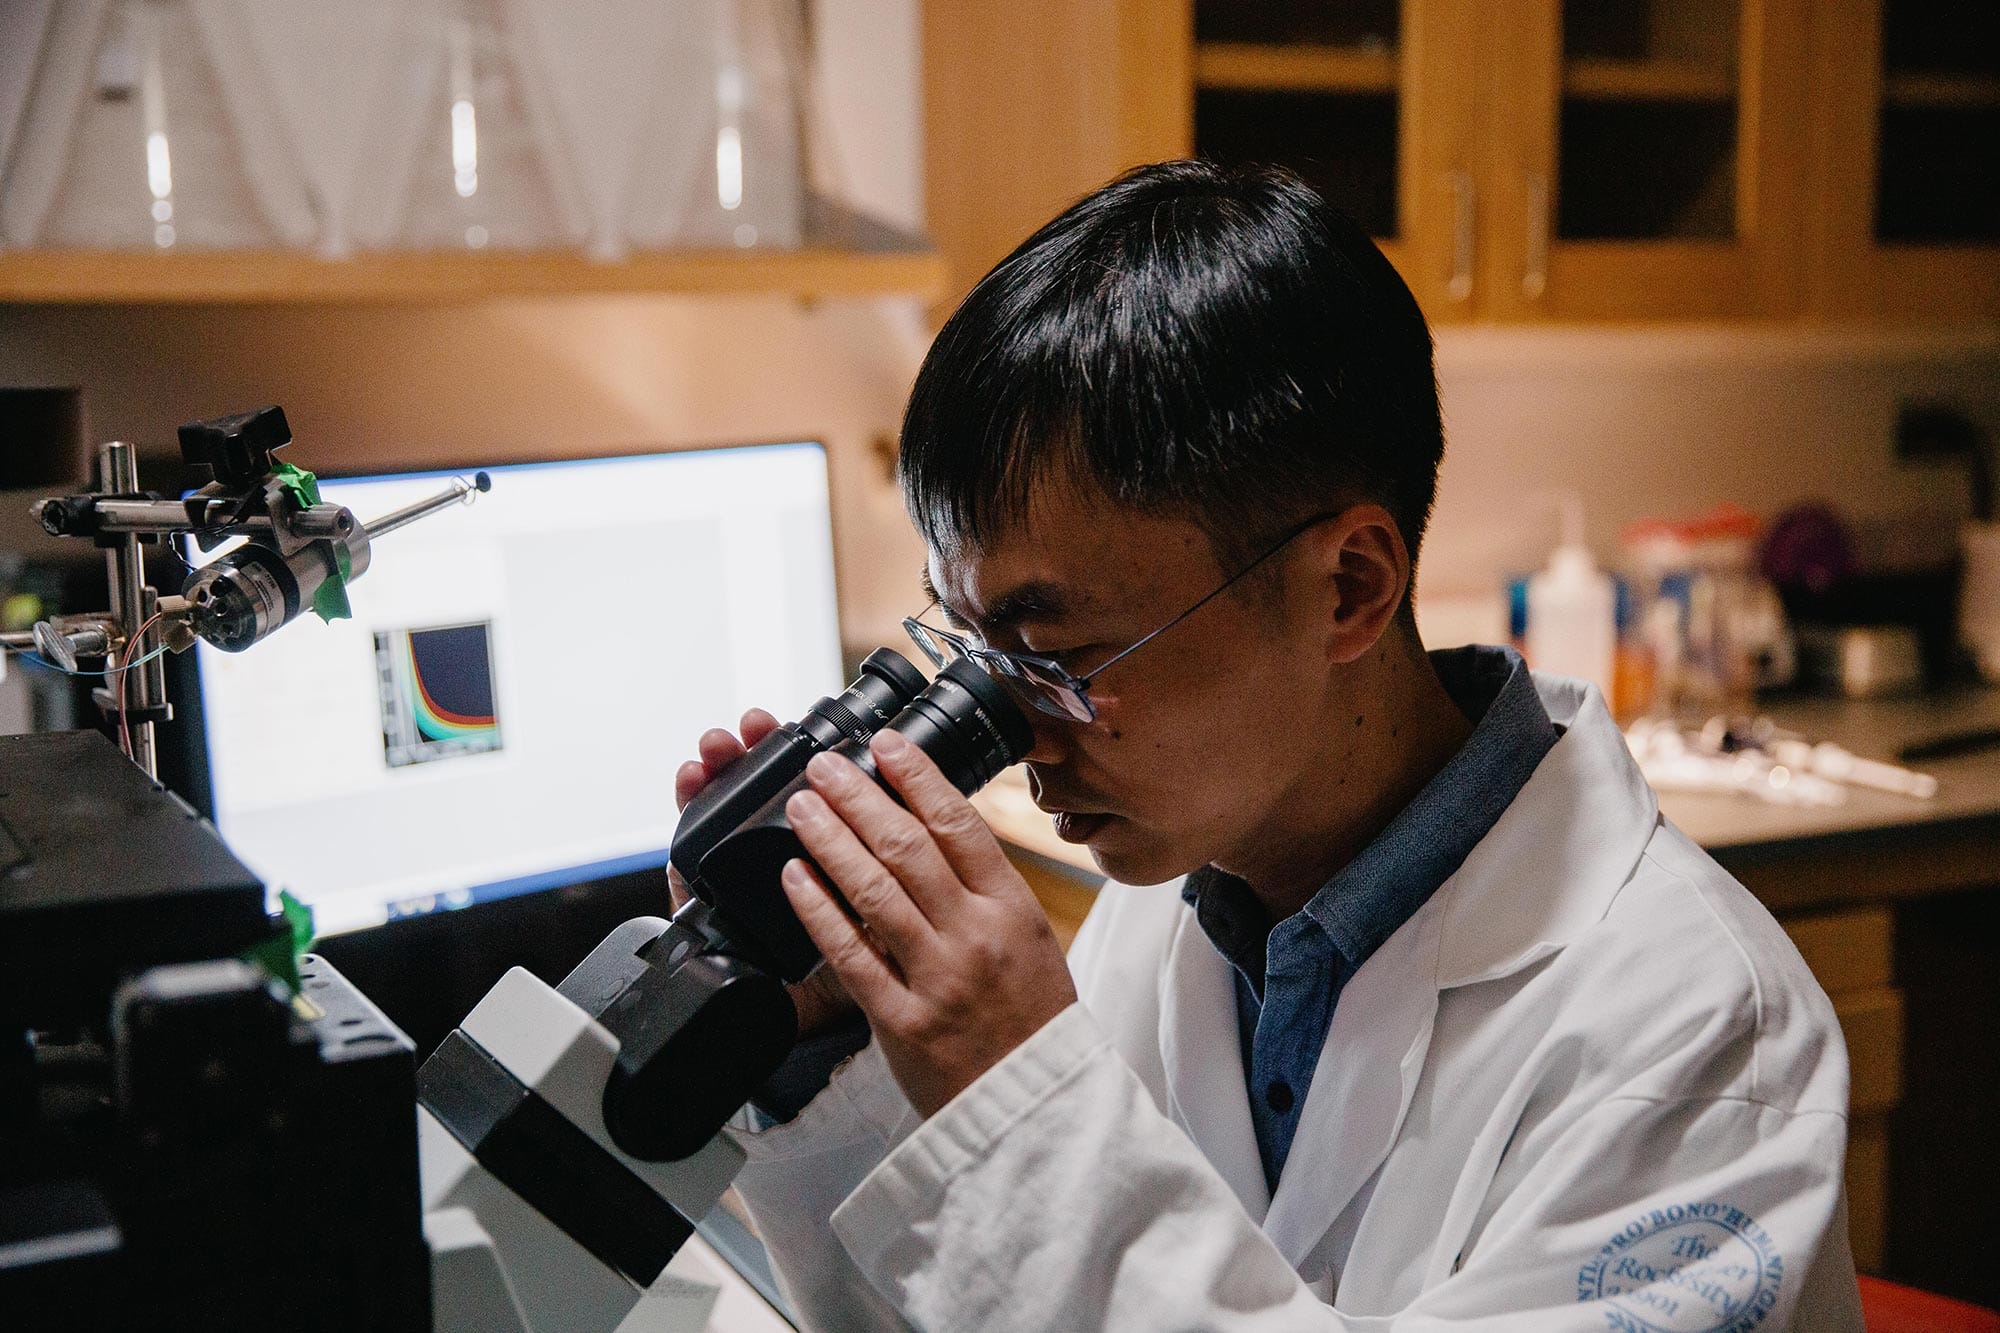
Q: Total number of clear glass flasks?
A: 3